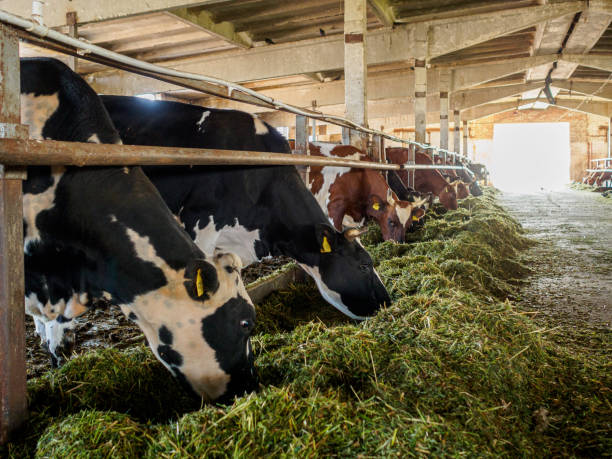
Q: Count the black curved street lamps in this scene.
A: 0